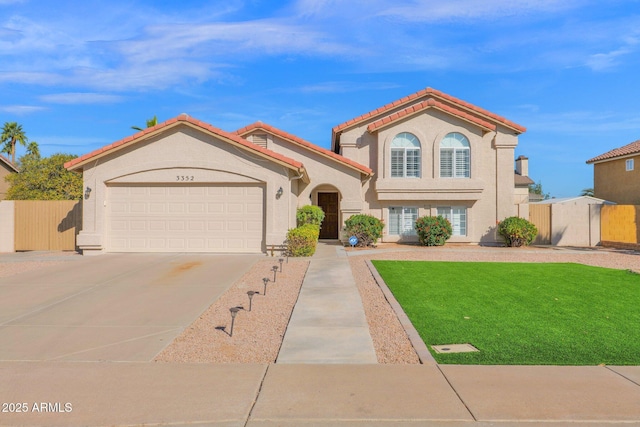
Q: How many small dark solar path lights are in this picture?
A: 6